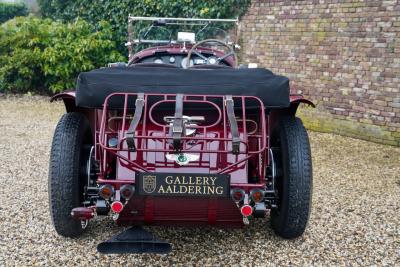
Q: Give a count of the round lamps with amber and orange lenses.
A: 2